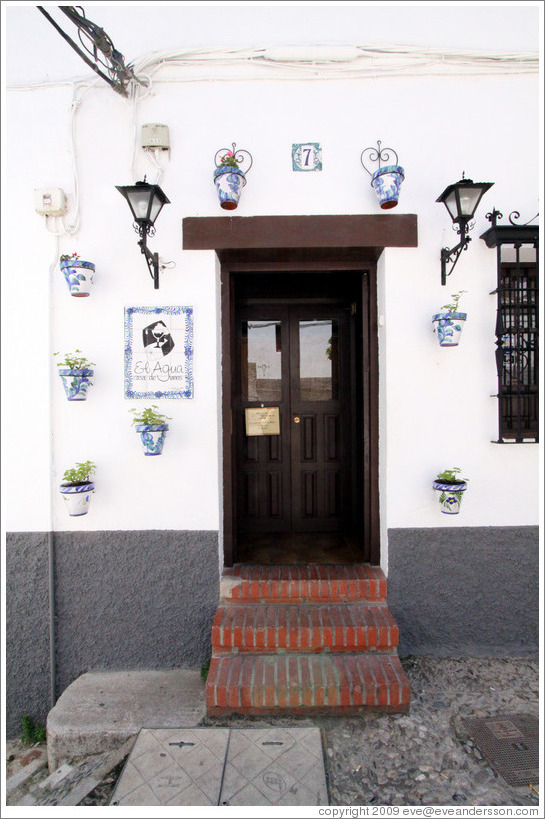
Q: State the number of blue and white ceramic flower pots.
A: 8